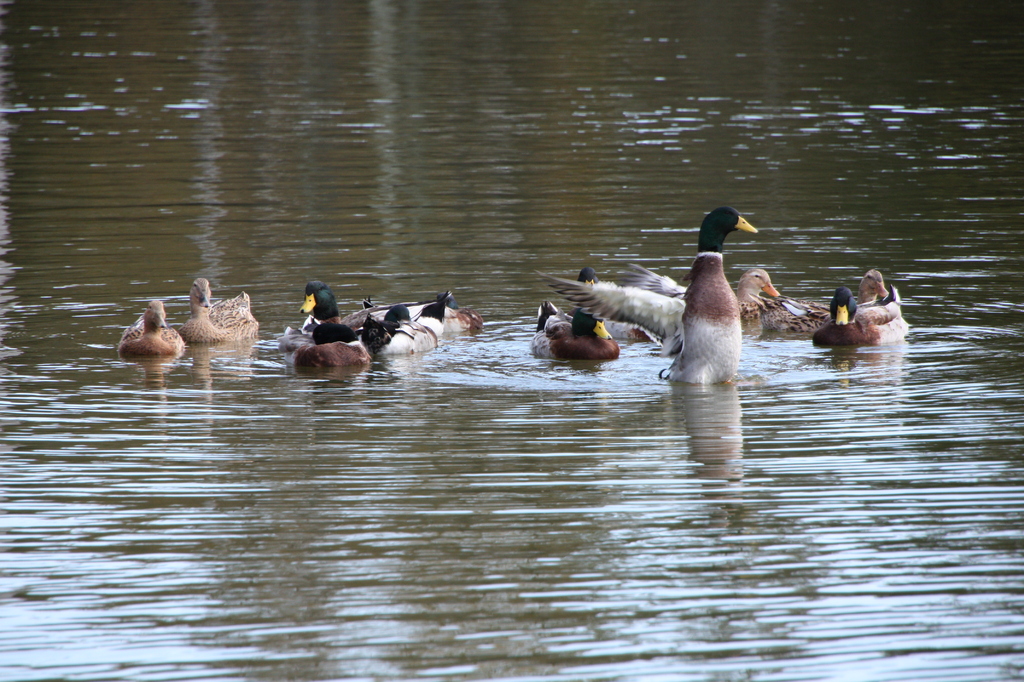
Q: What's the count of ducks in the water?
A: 12